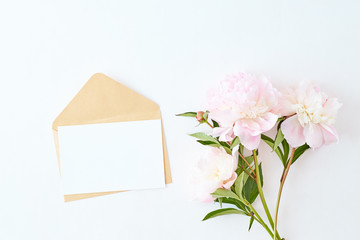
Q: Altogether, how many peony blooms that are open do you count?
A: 3